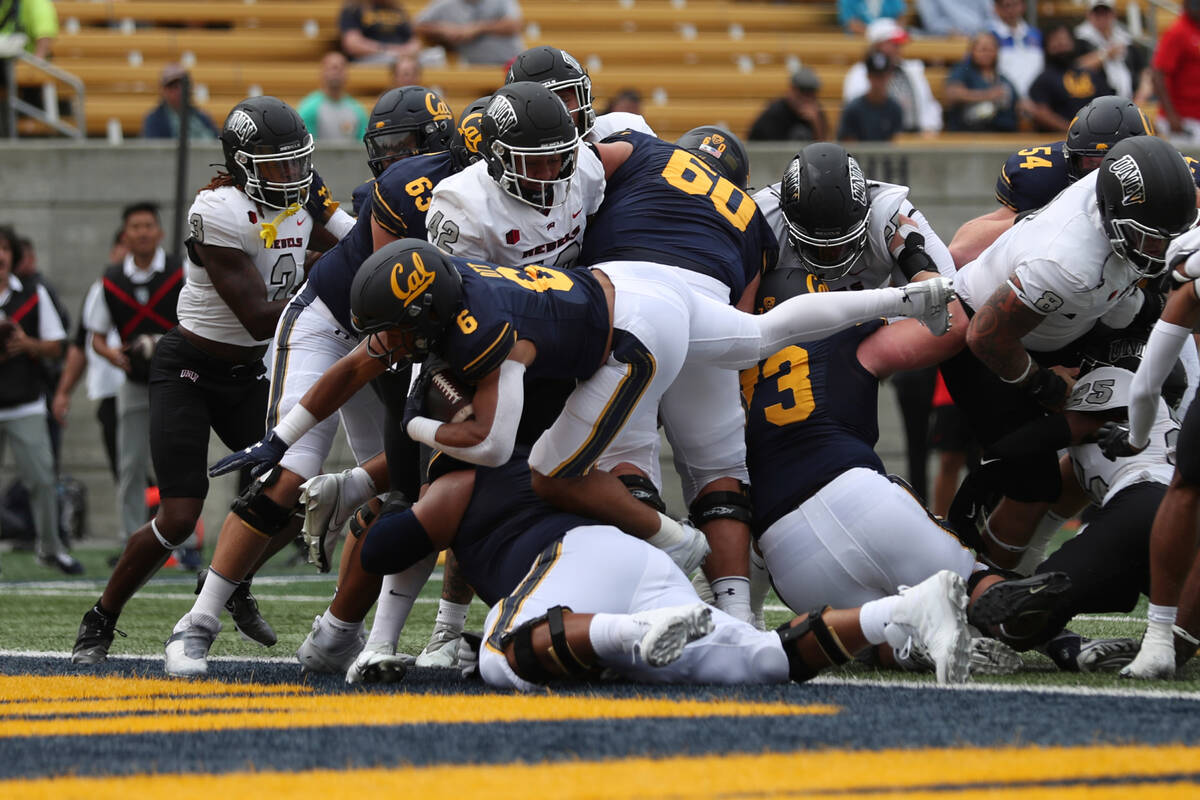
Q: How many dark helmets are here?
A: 12